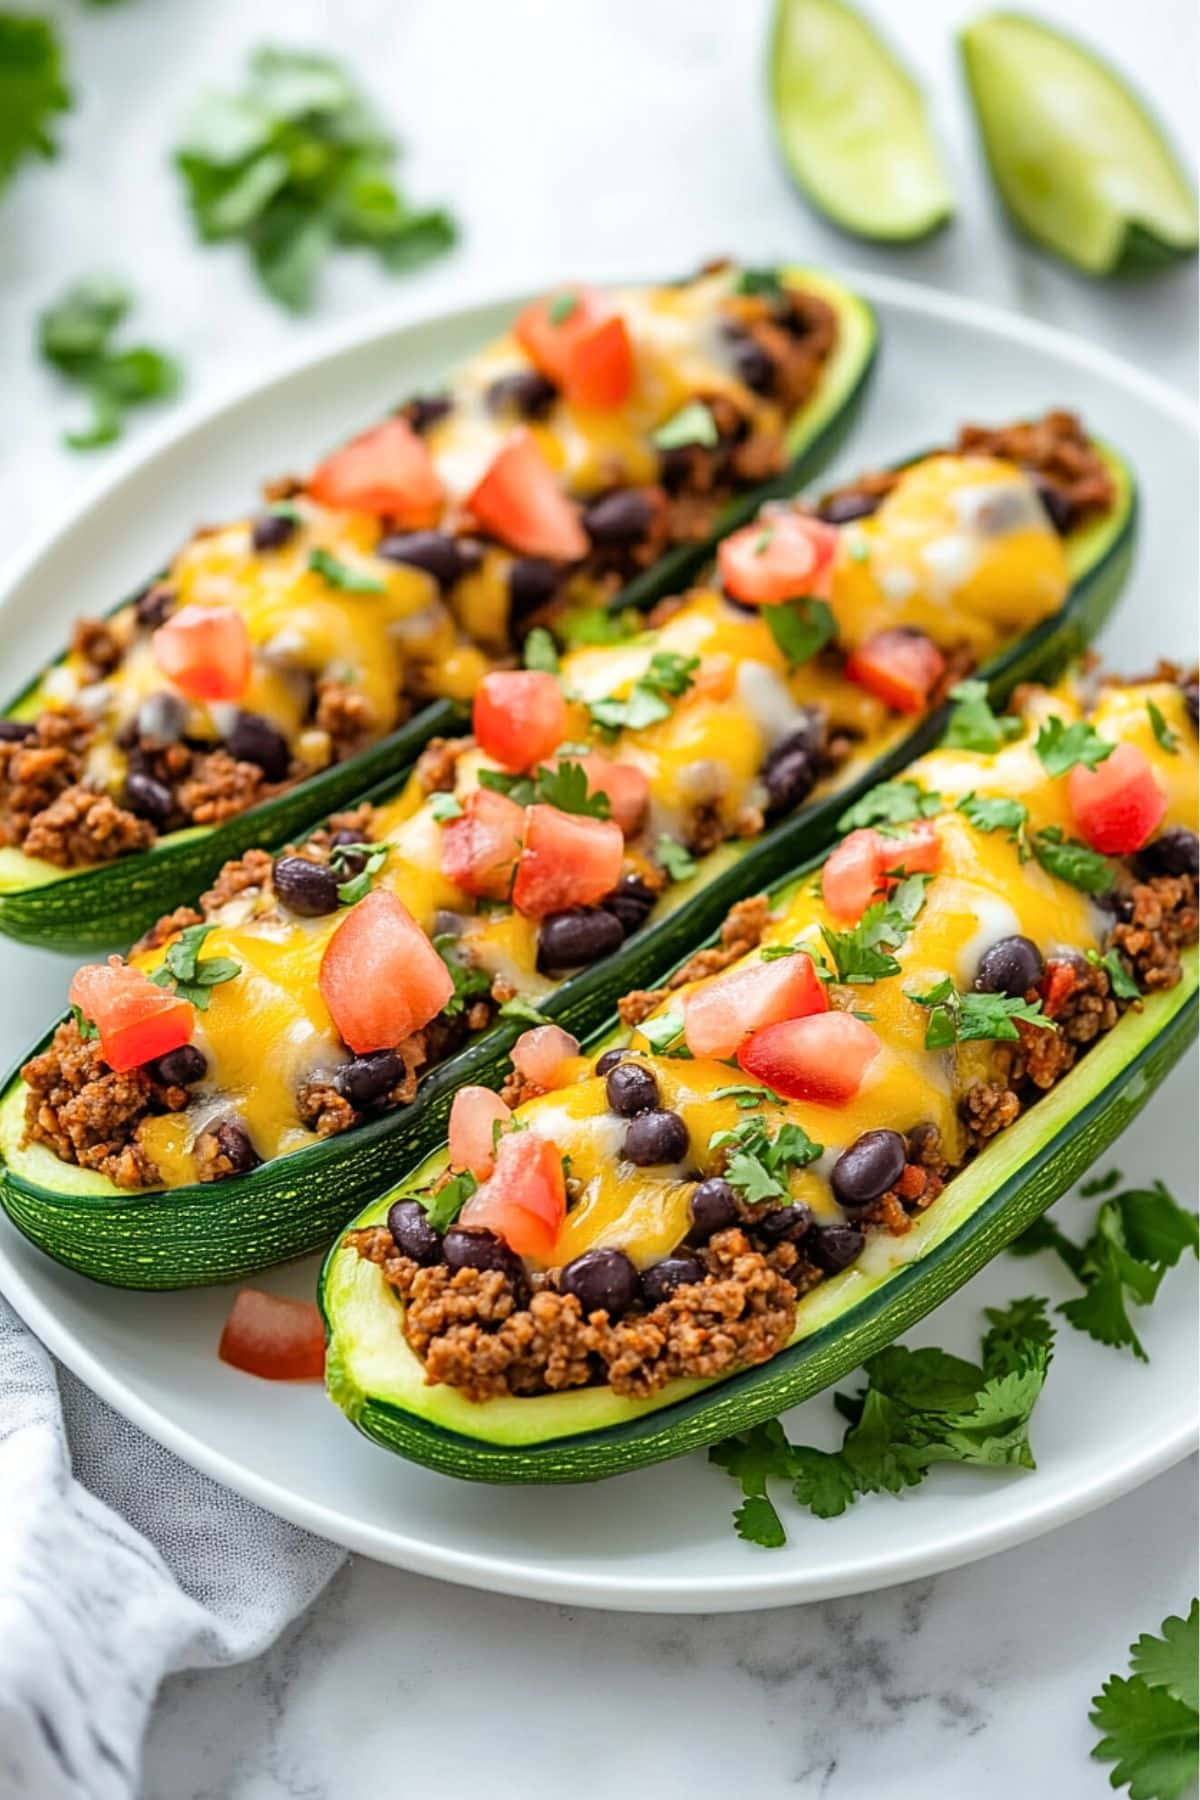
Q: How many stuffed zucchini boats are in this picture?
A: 3